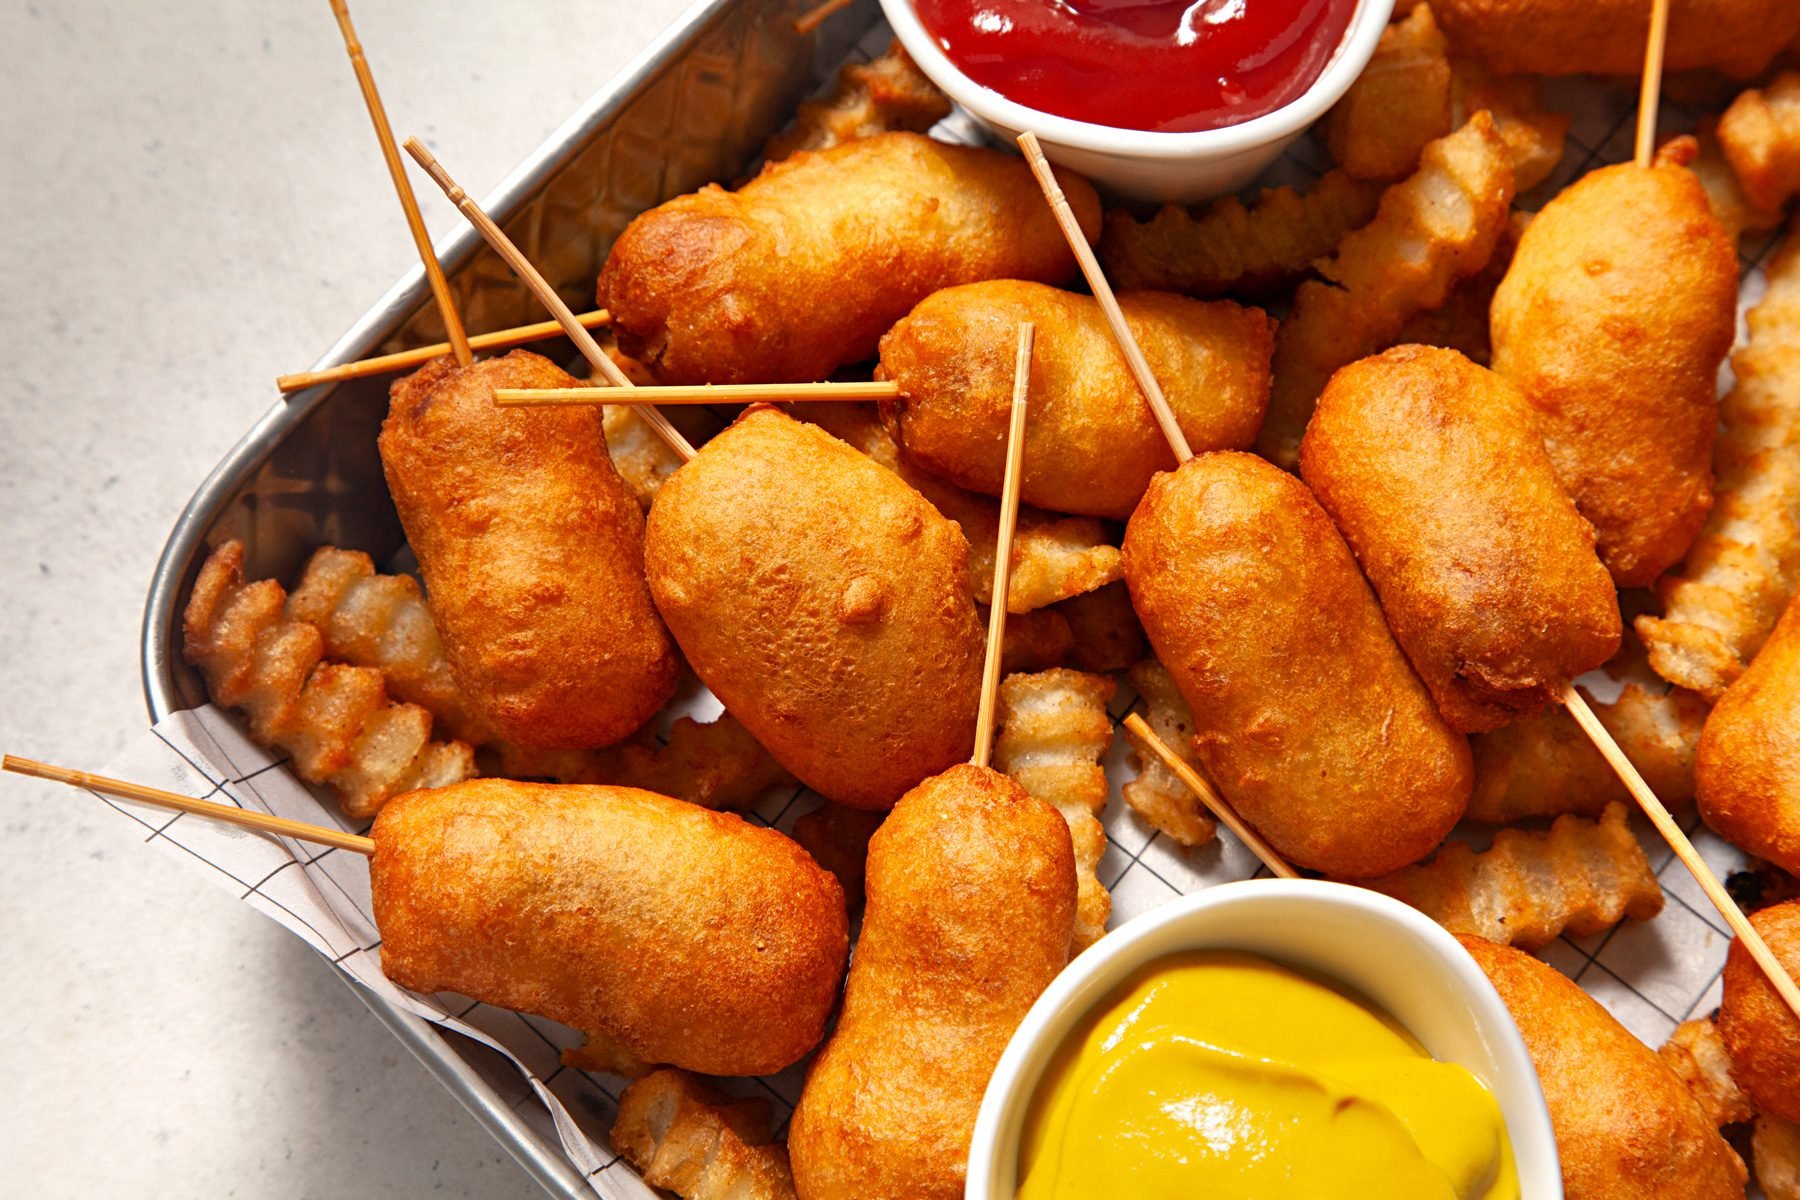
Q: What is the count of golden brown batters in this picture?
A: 13